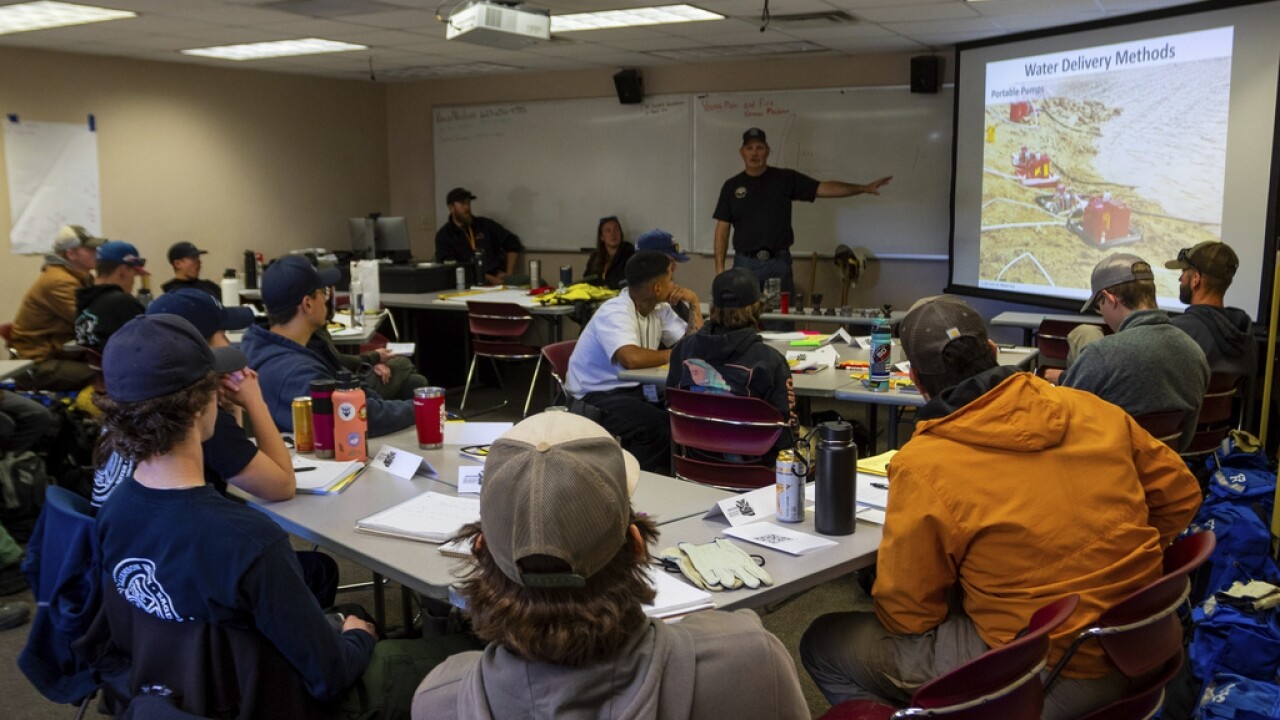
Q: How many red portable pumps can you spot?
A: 3